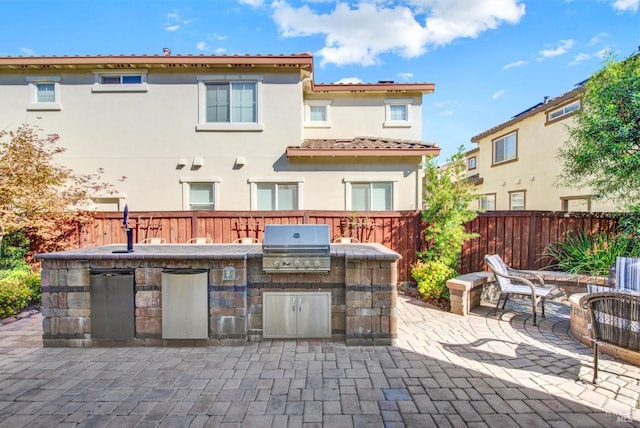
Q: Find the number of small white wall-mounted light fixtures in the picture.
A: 3